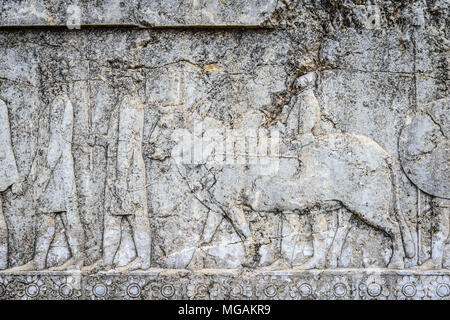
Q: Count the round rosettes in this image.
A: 14